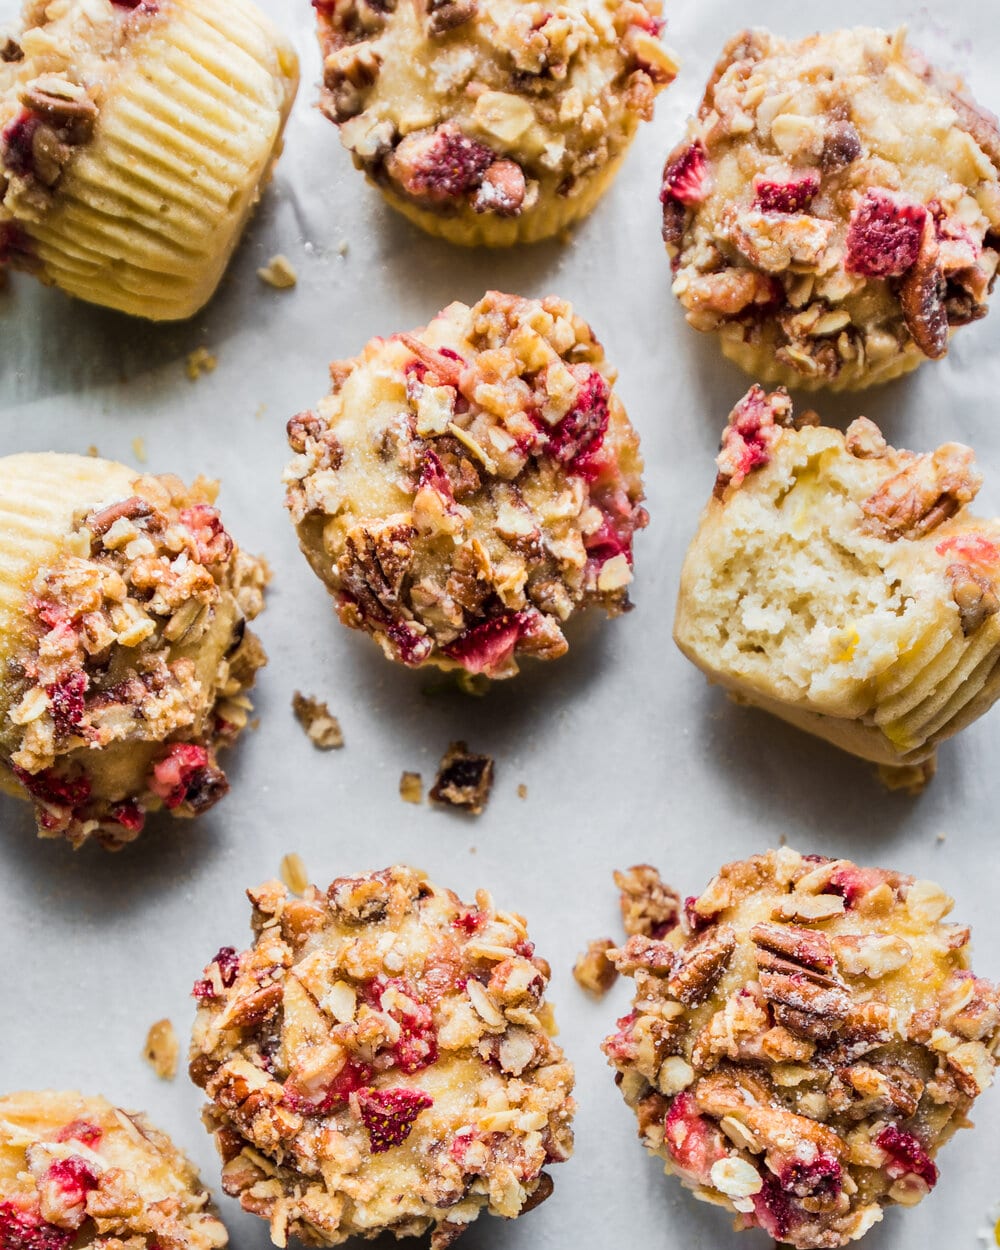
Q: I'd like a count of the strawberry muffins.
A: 9